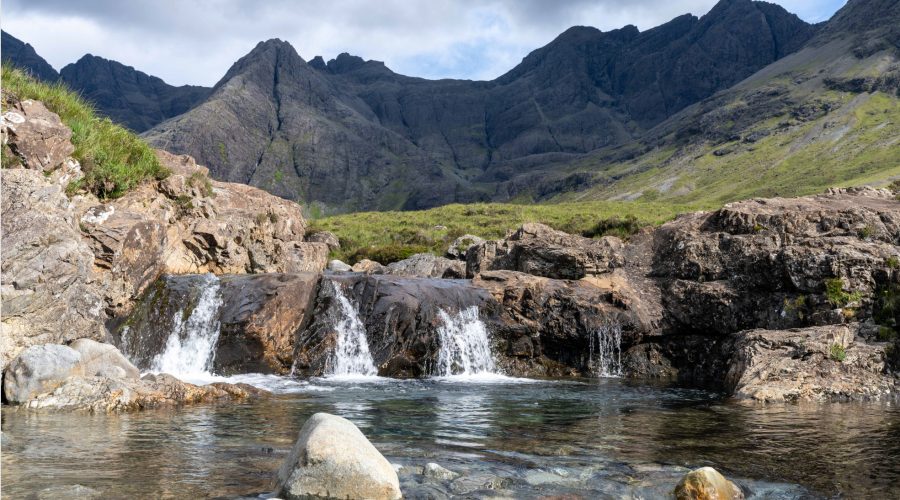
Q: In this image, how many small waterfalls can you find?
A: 4